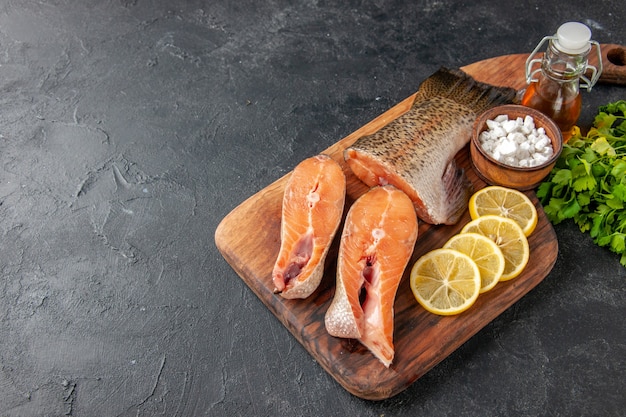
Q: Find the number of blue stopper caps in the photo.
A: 0